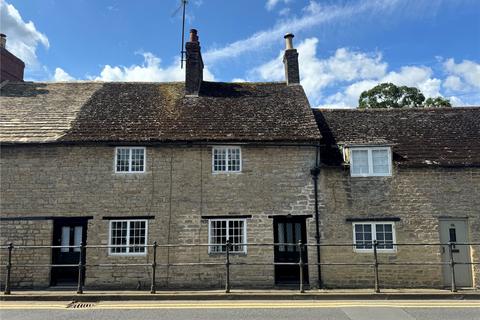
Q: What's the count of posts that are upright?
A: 7